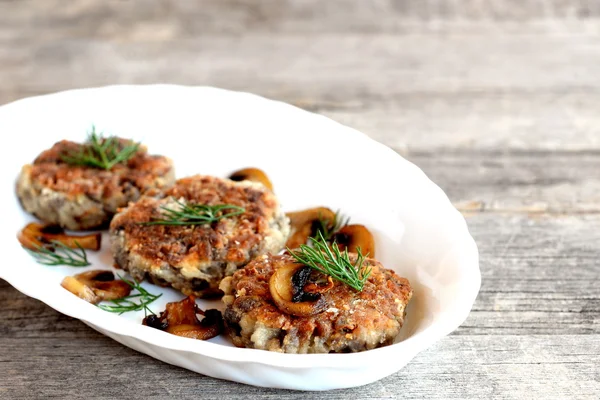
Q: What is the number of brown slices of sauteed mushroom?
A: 7